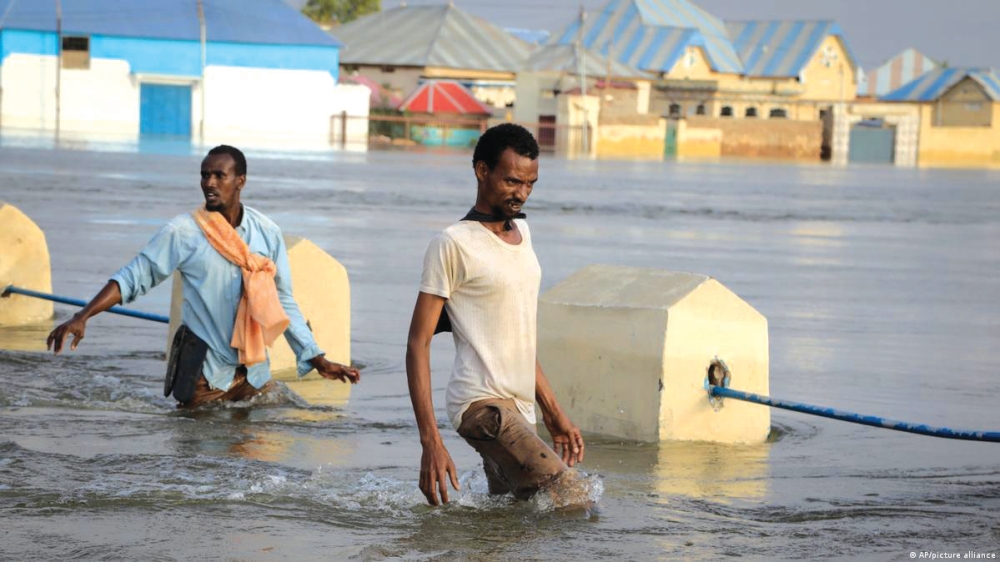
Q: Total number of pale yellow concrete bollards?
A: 3